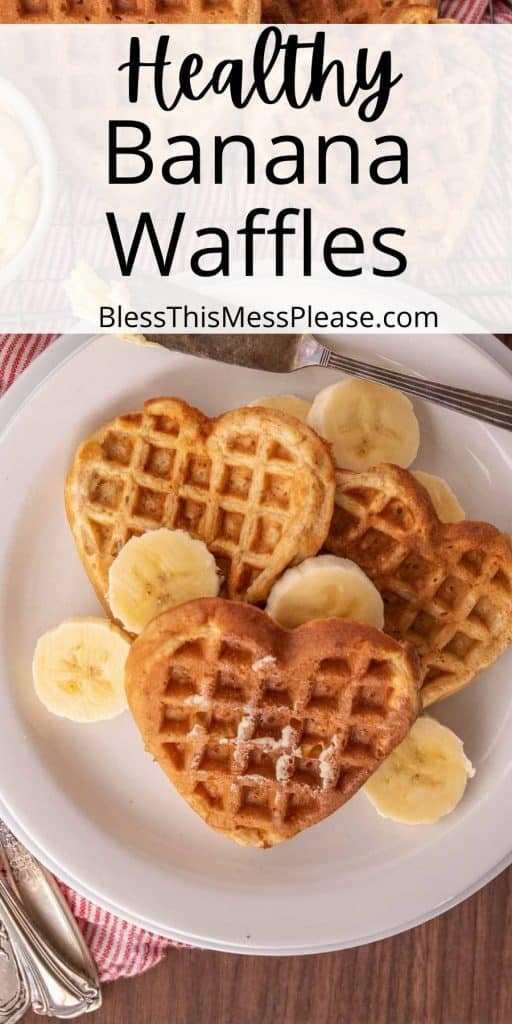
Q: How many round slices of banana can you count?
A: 7